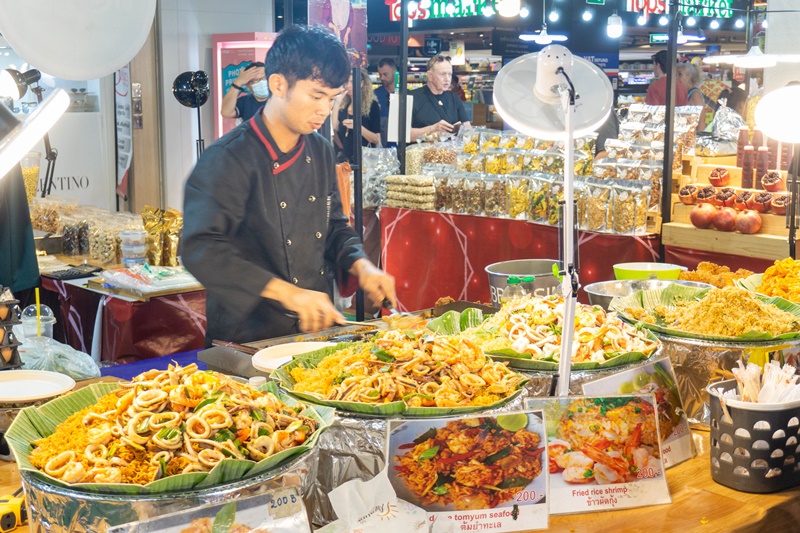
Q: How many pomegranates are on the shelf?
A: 11